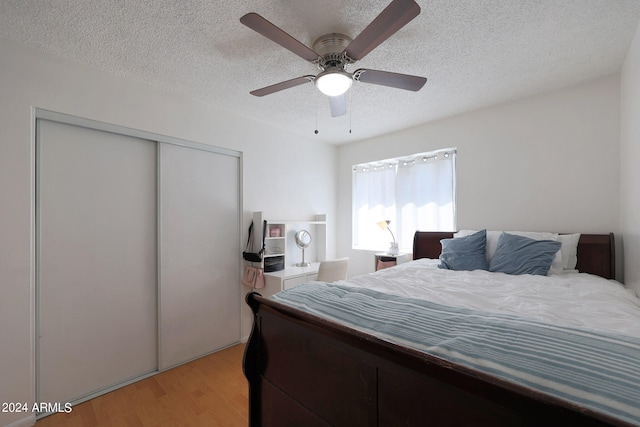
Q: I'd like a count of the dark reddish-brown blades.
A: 4